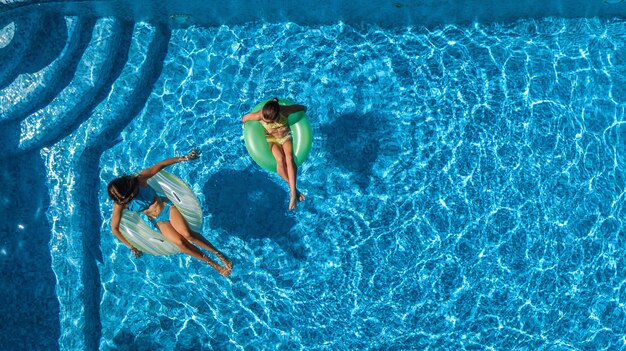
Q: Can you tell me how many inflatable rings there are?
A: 2